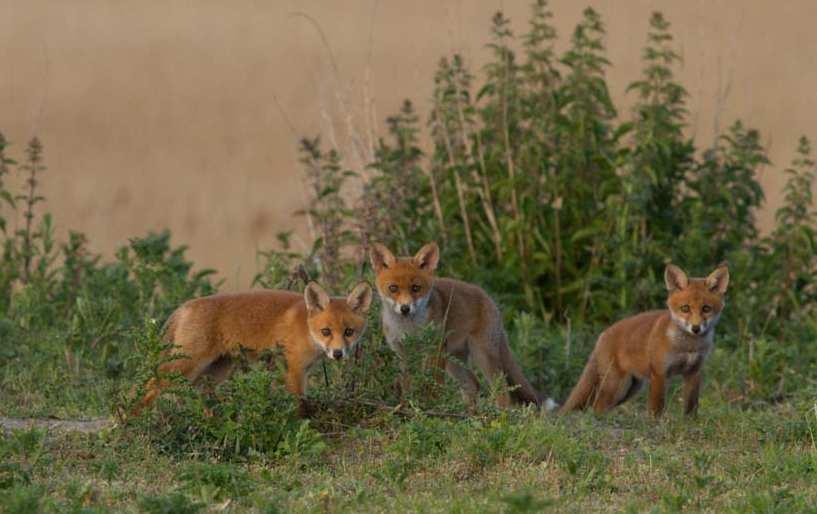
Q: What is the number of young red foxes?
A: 3